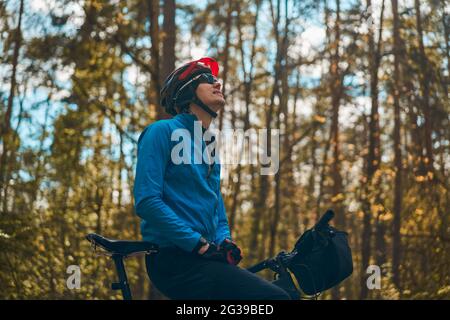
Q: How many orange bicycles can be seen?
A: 0